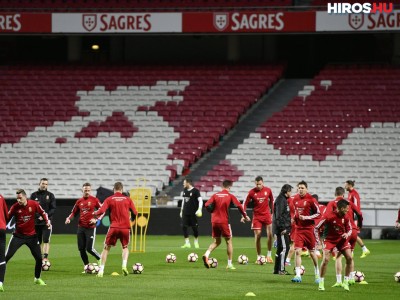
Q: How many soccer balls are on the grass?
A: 12